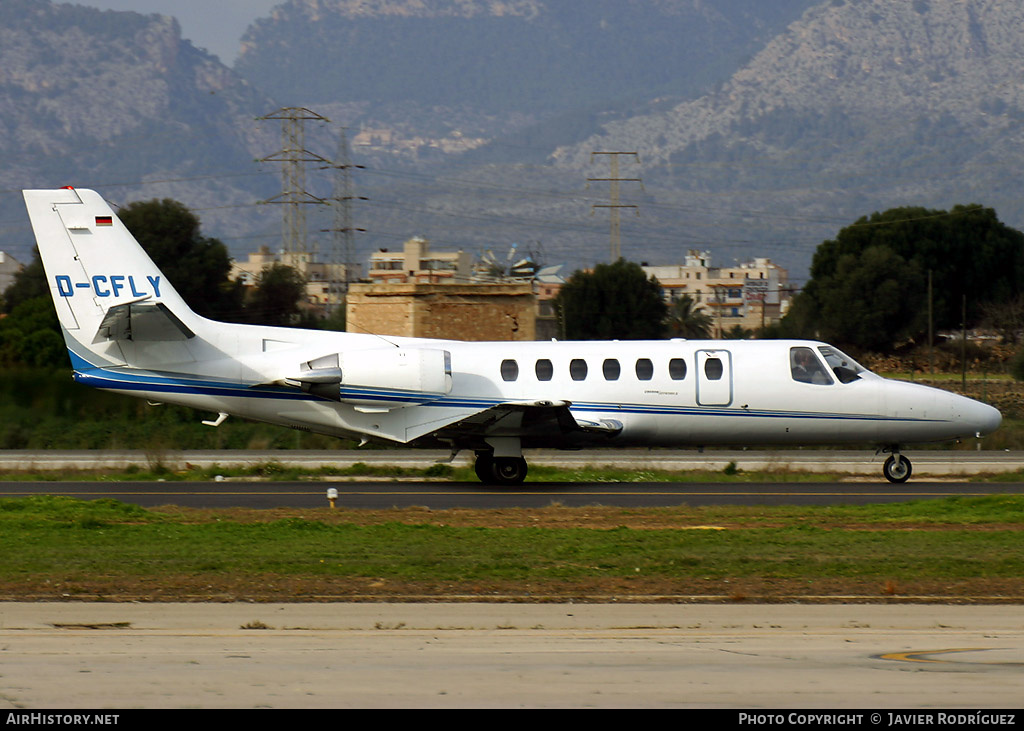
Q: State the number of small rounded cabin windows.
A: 7